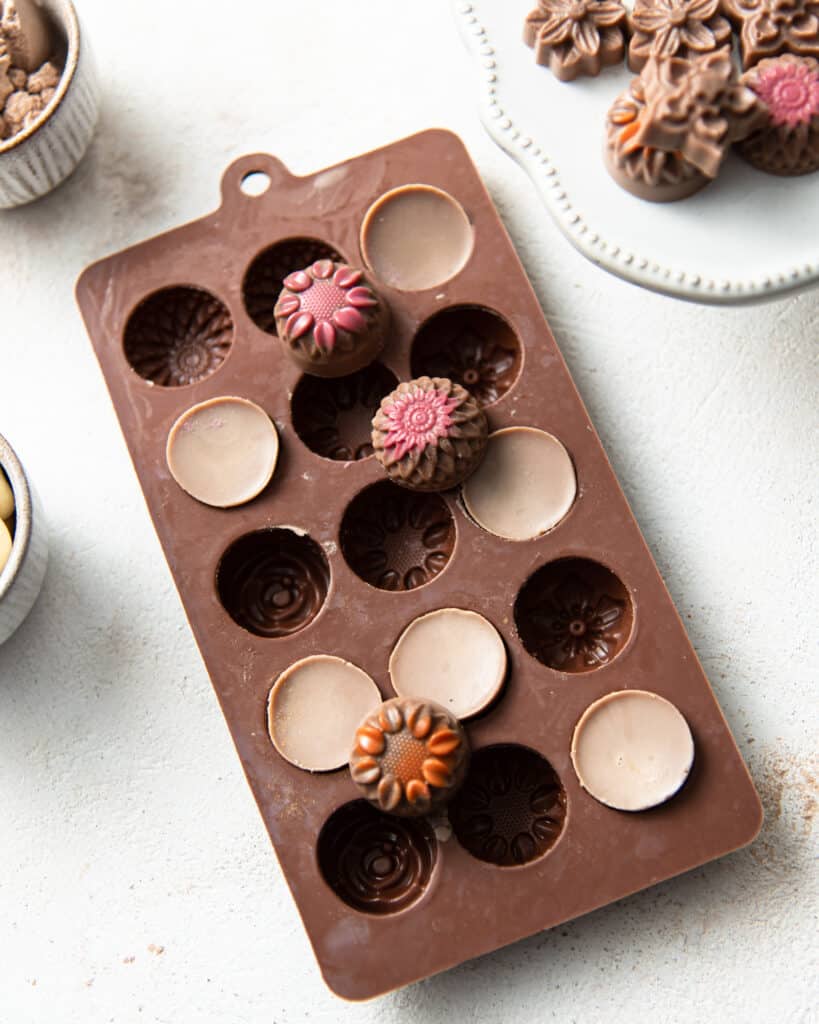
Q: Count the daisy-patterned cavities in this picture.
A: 3